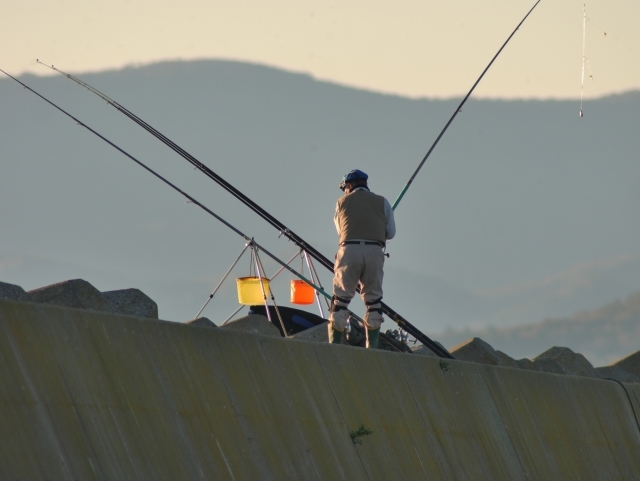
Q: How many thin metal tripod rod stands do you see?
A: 2